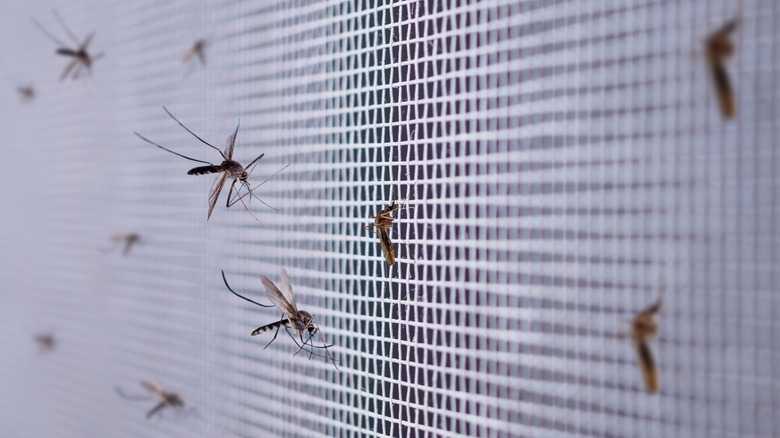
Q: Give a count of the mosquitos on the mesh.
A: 11